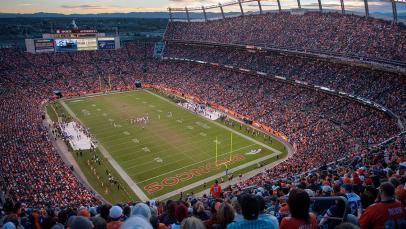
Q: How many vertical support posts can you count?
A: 12